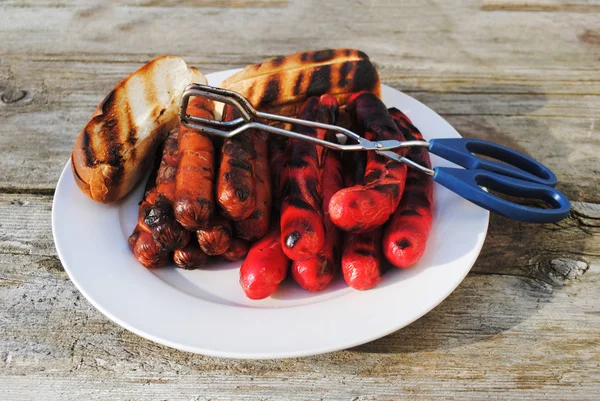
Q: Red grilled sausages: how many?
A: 6